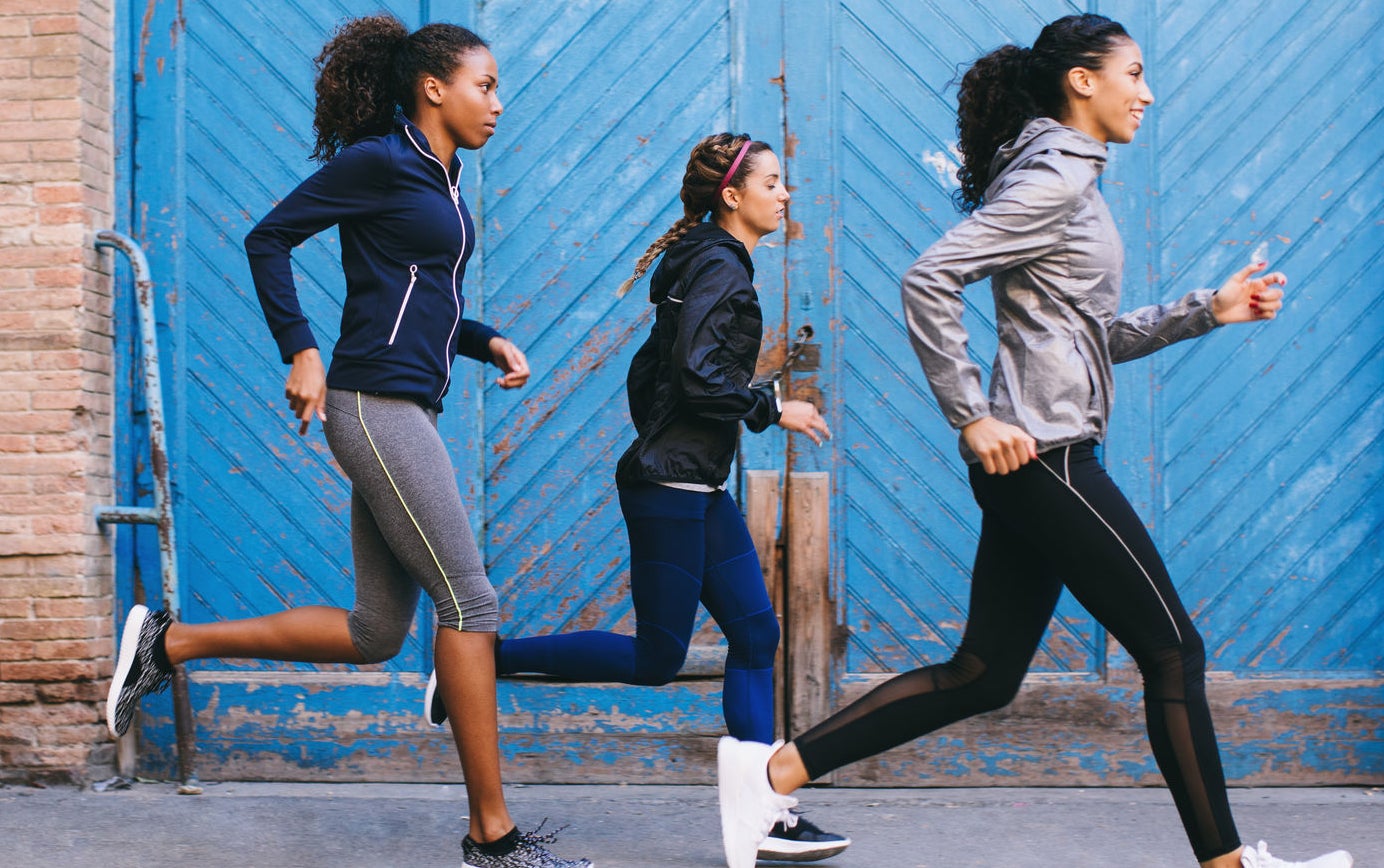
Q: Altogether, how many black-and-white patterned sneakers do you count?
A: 2